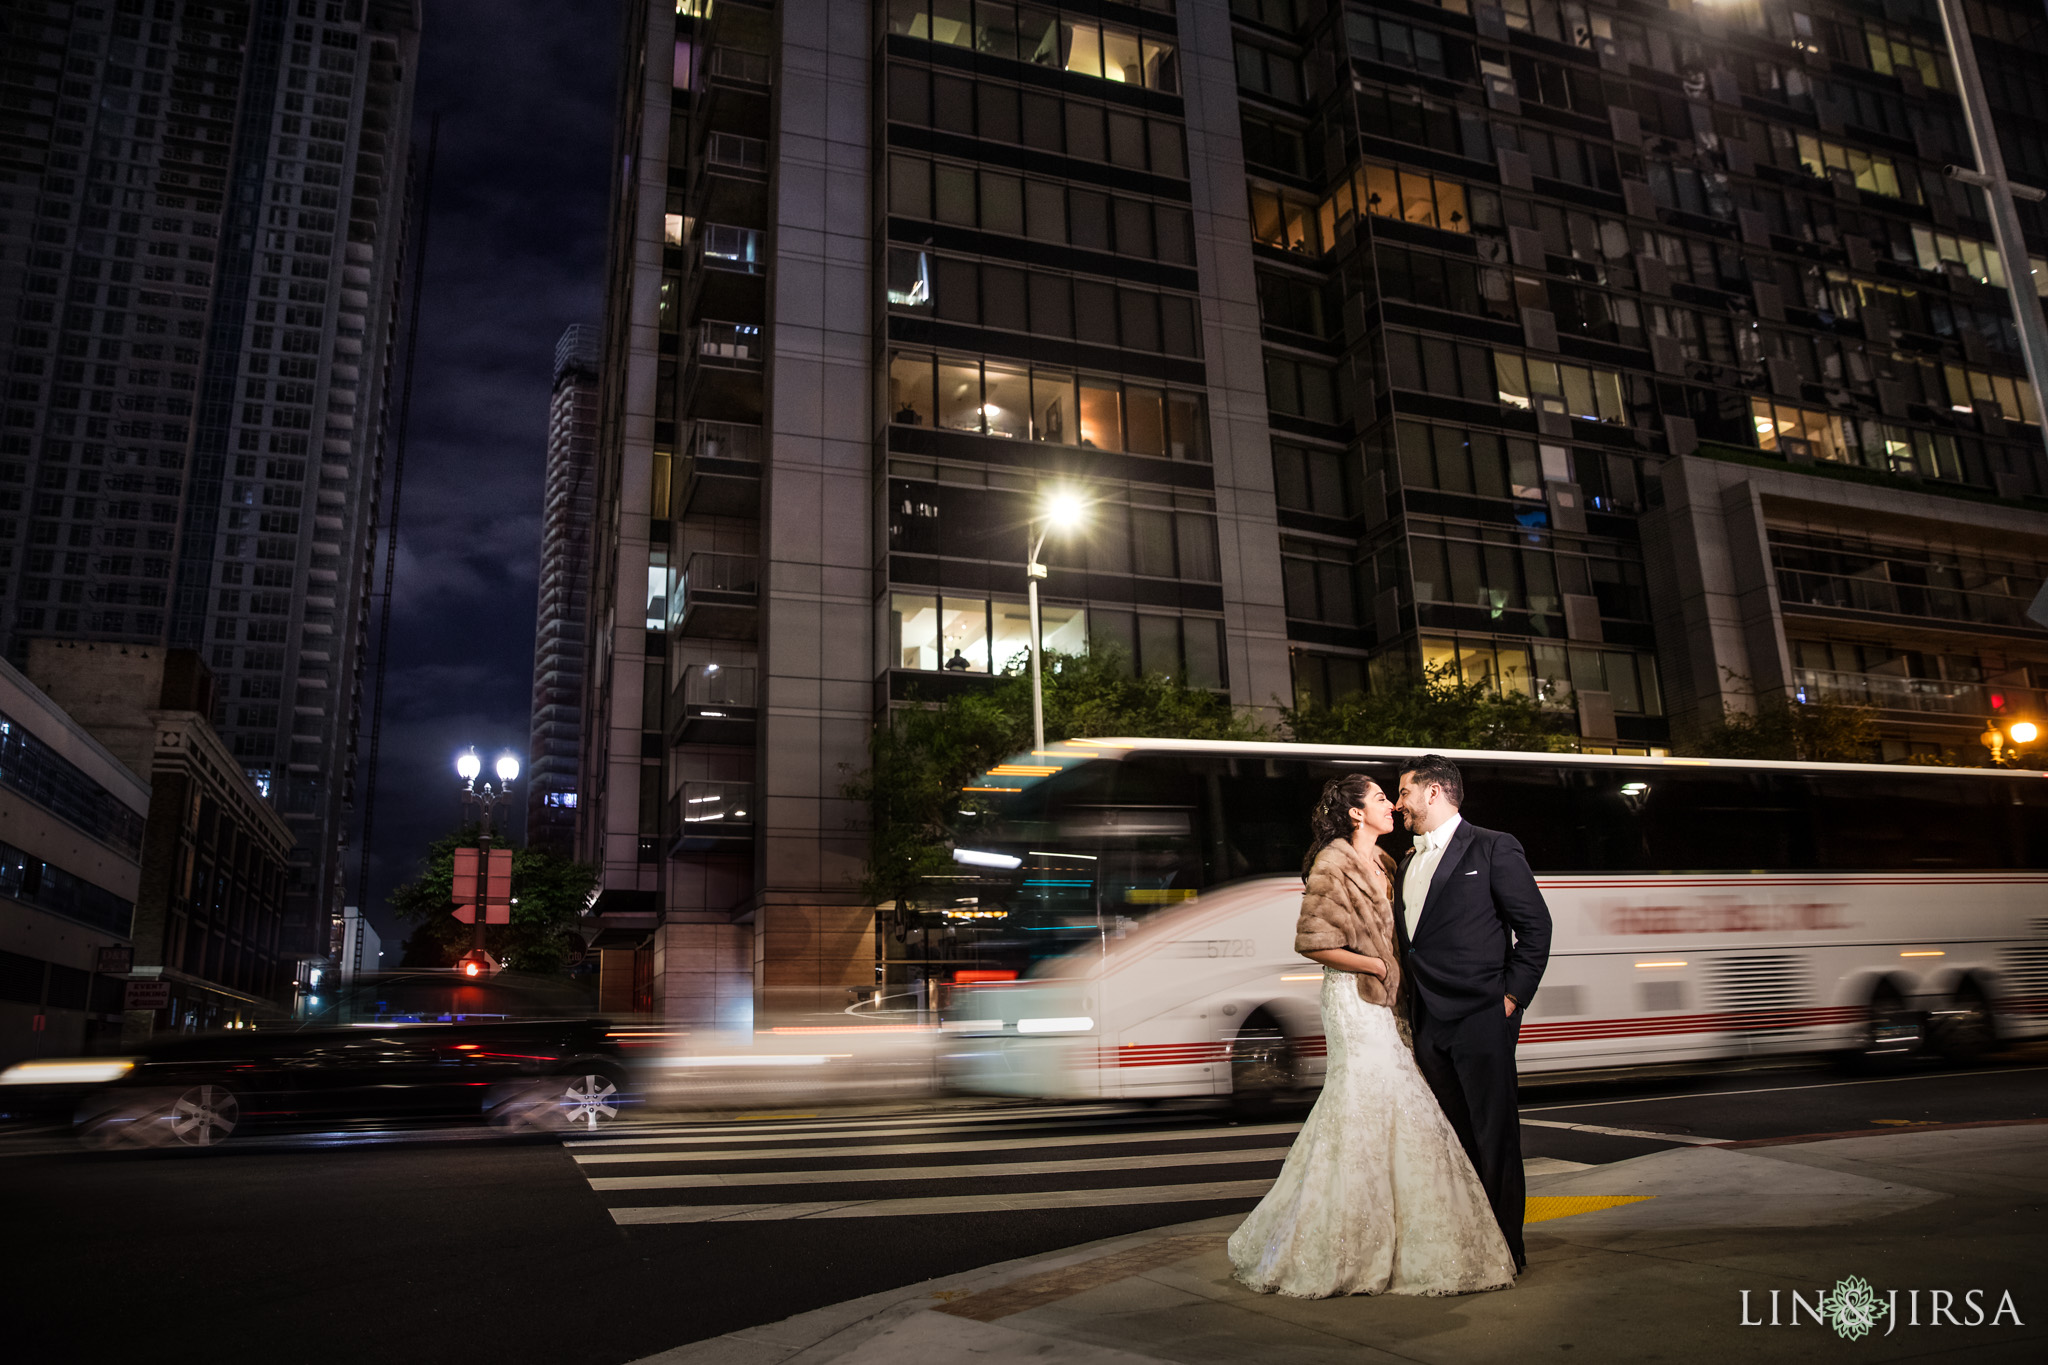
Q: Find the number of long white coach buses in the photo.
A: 1